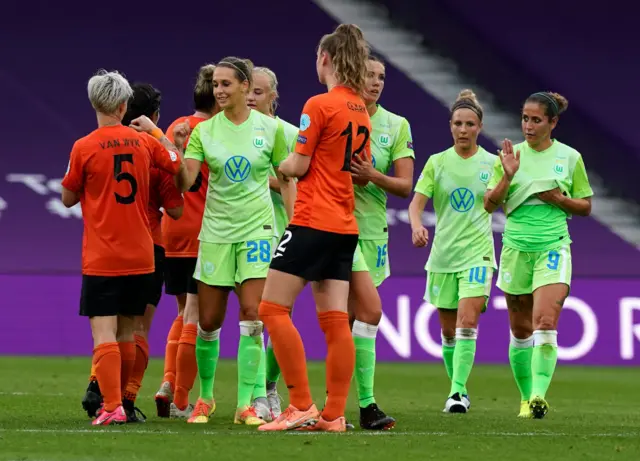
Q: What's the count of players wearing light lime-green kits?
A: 5